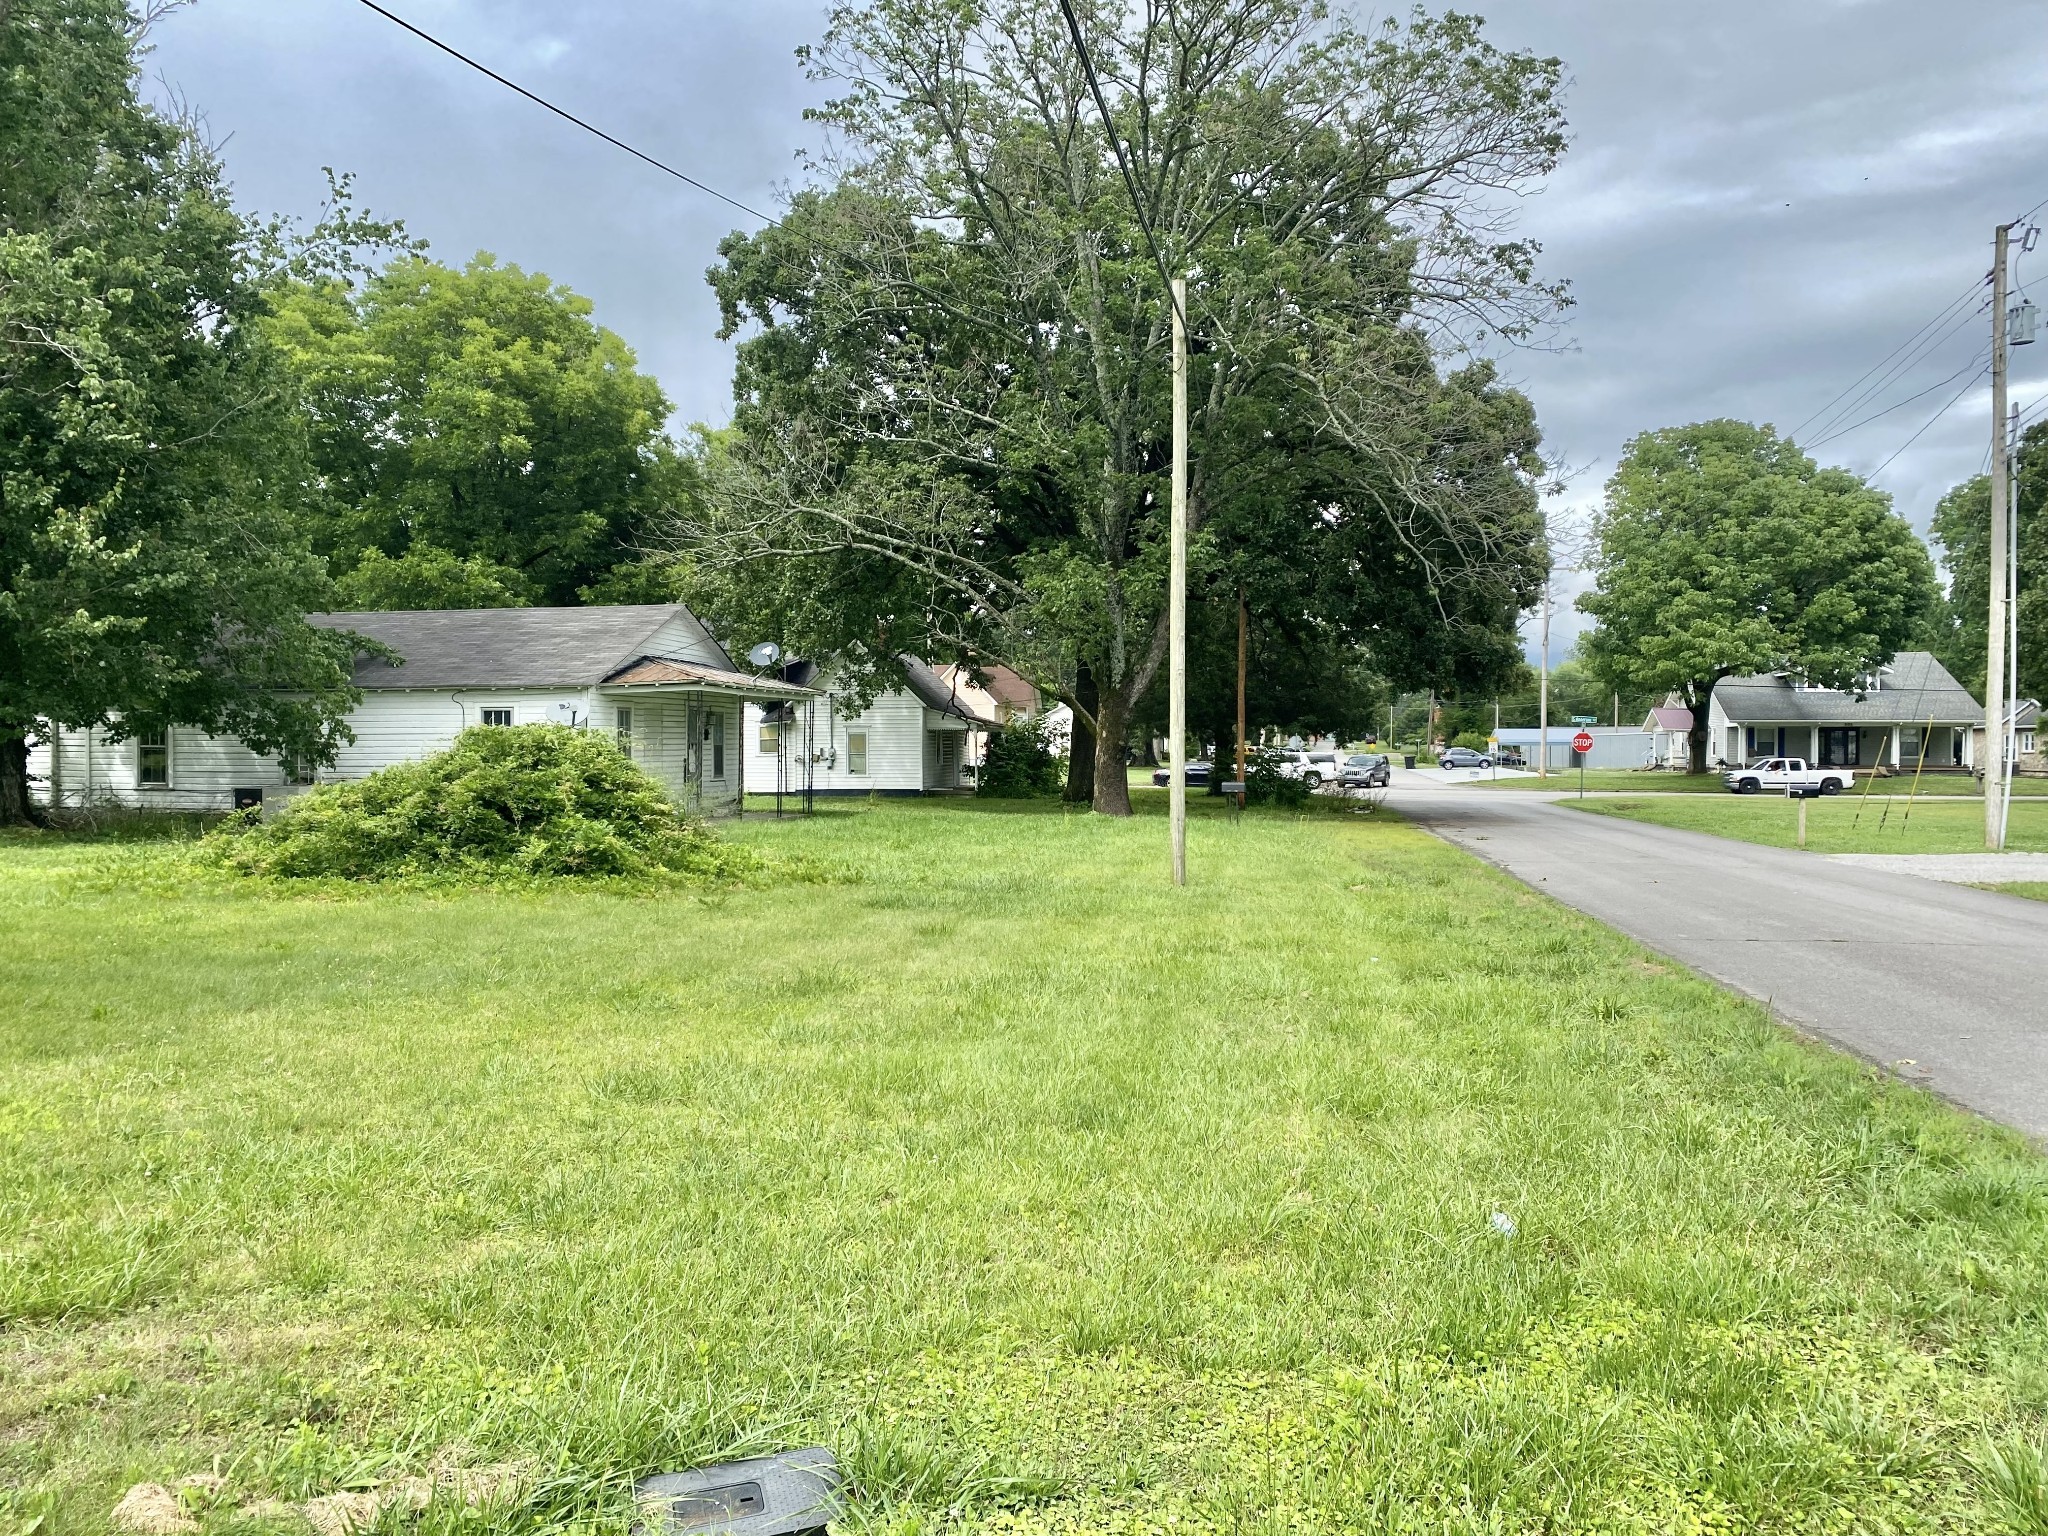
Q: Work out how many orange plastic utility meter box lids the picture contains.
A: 0